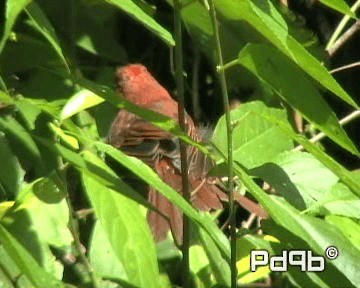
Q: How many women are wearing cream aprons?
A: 0